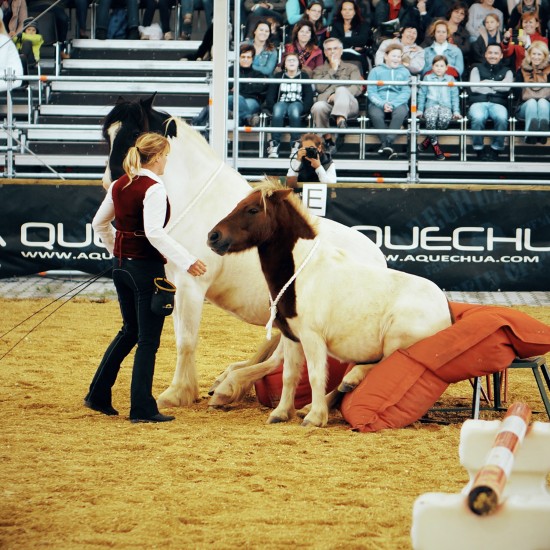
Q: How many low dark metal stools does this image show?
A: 1